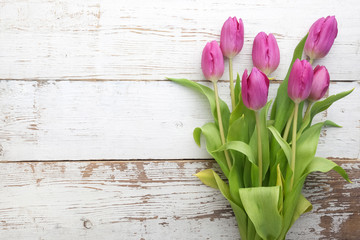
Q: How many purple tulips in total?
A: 7